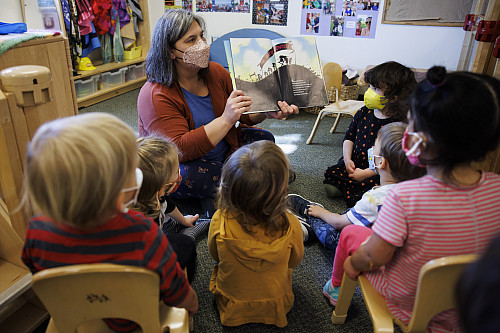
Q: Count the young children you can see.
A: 6